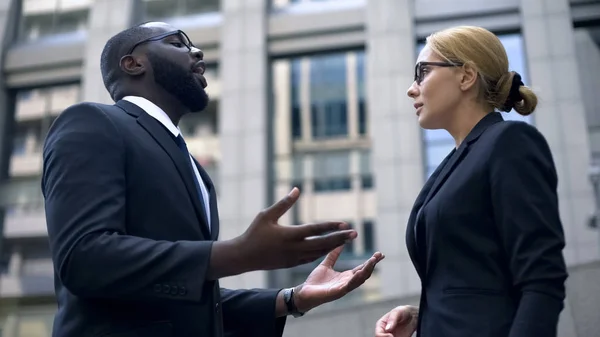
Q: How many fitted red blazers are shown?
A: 0